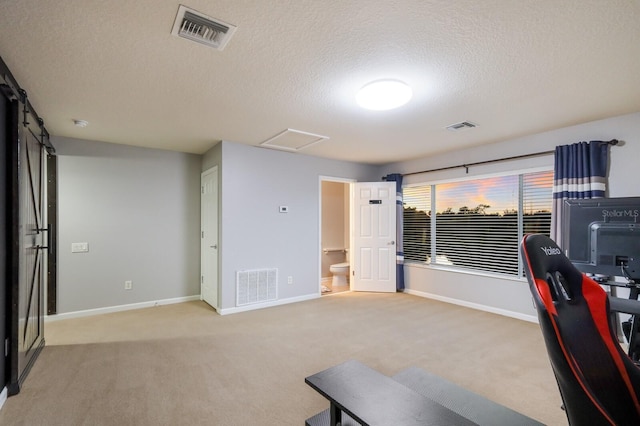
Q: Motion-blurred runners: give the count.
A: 0